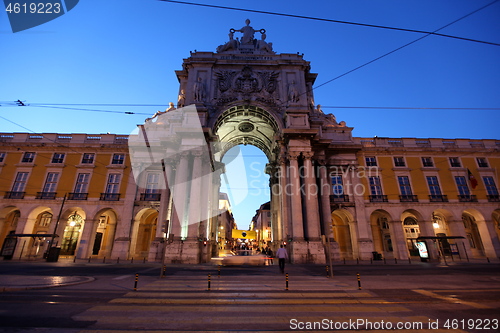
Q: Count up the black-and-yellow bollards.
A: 7